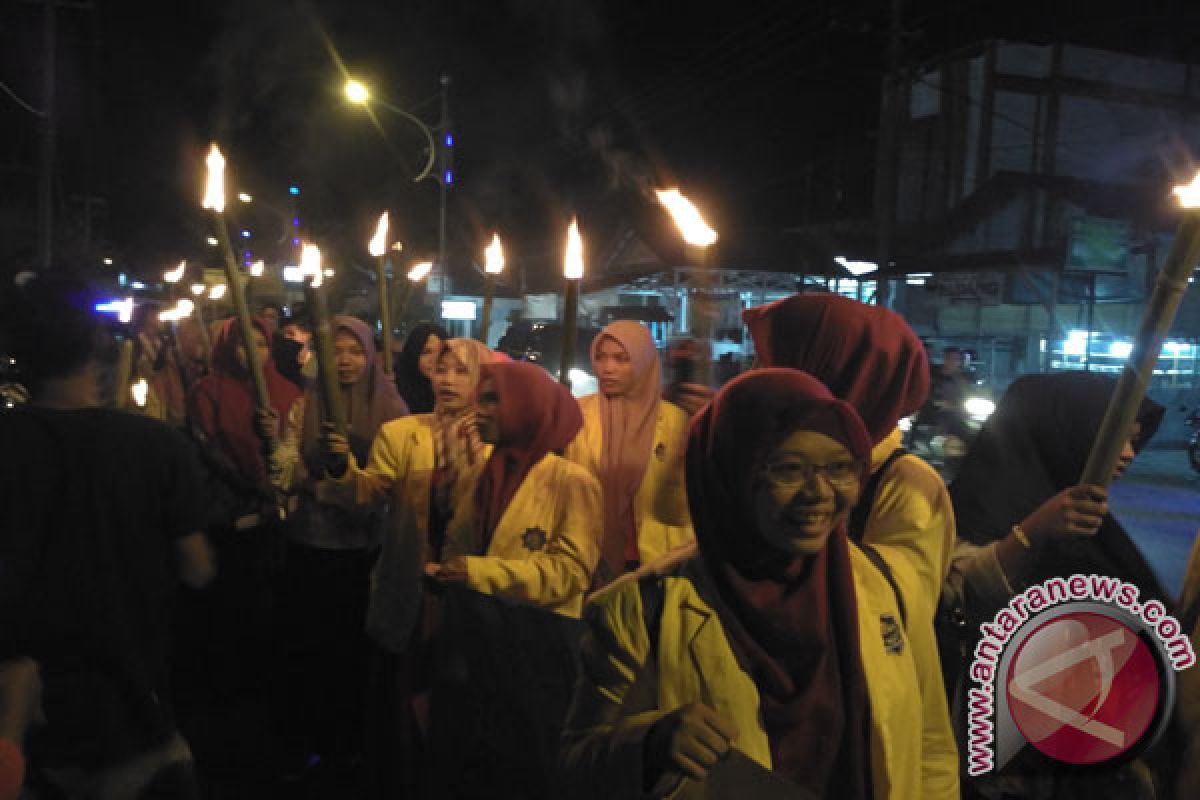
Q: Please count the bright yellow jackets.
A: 5